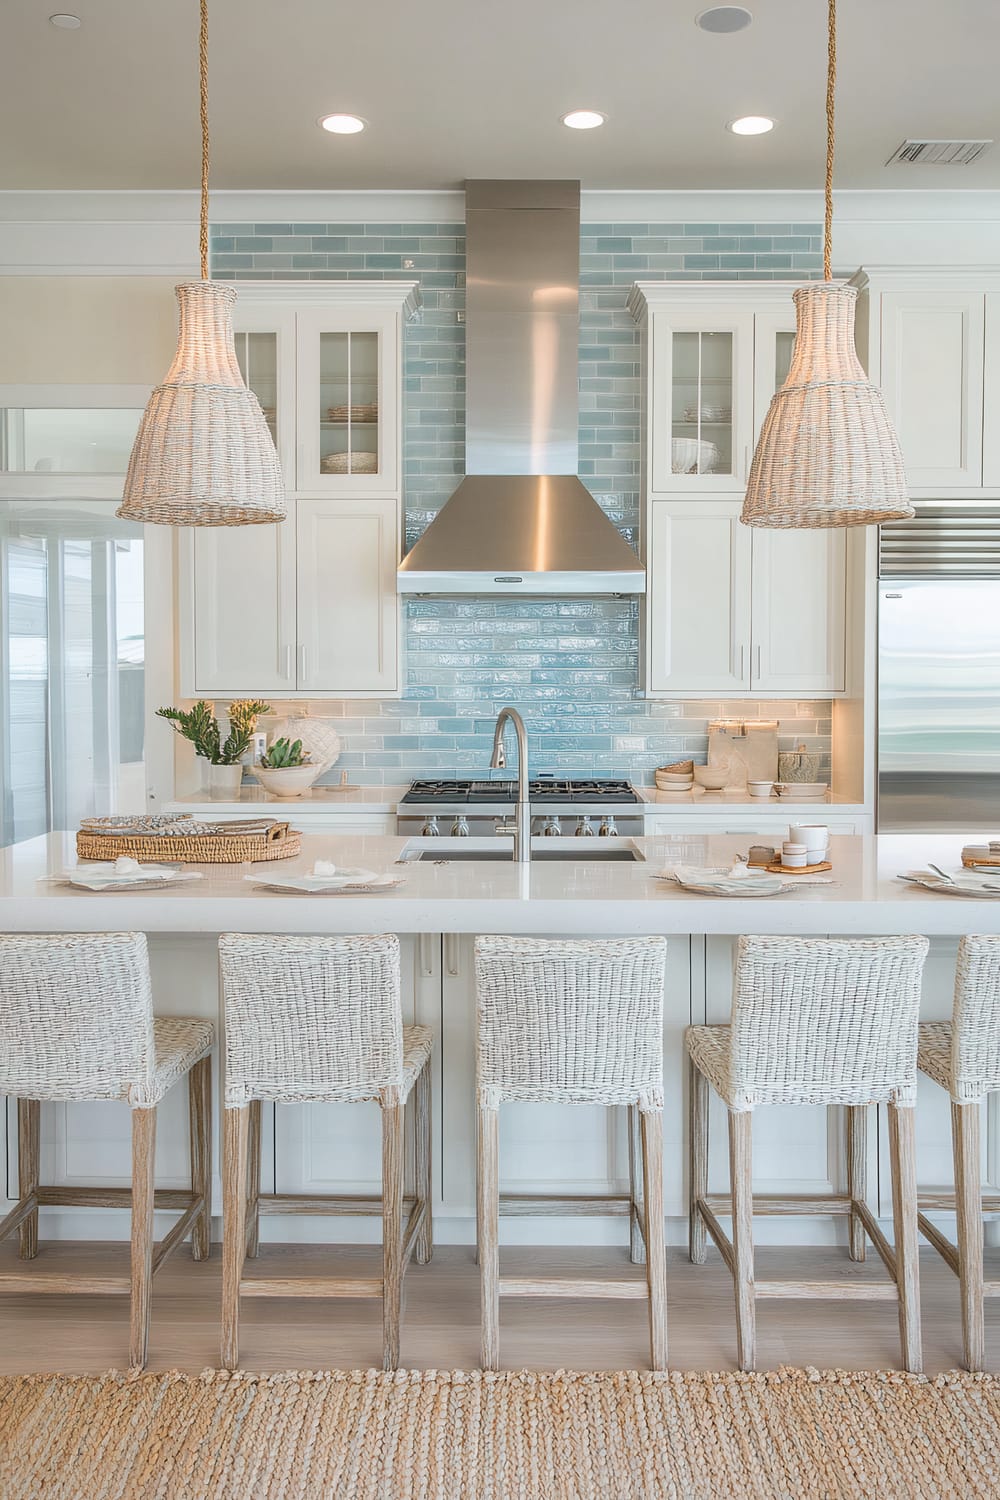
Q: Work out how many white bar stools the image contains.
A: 5